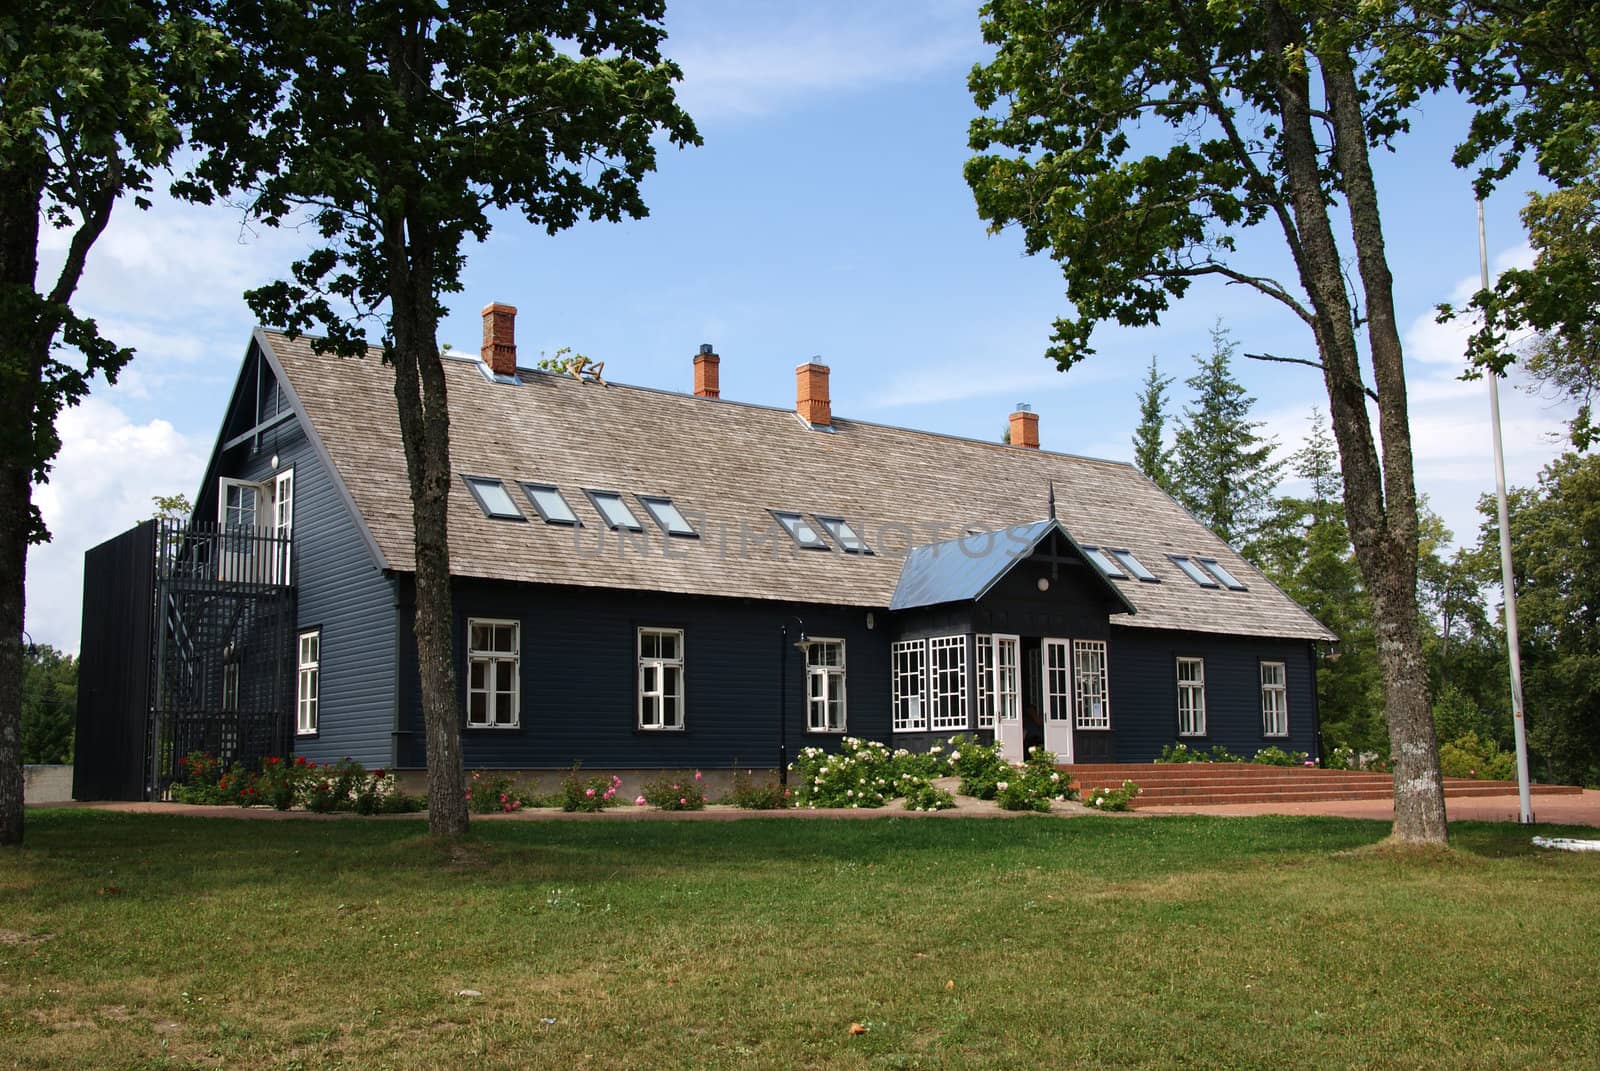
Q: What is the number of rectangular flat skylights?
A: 10